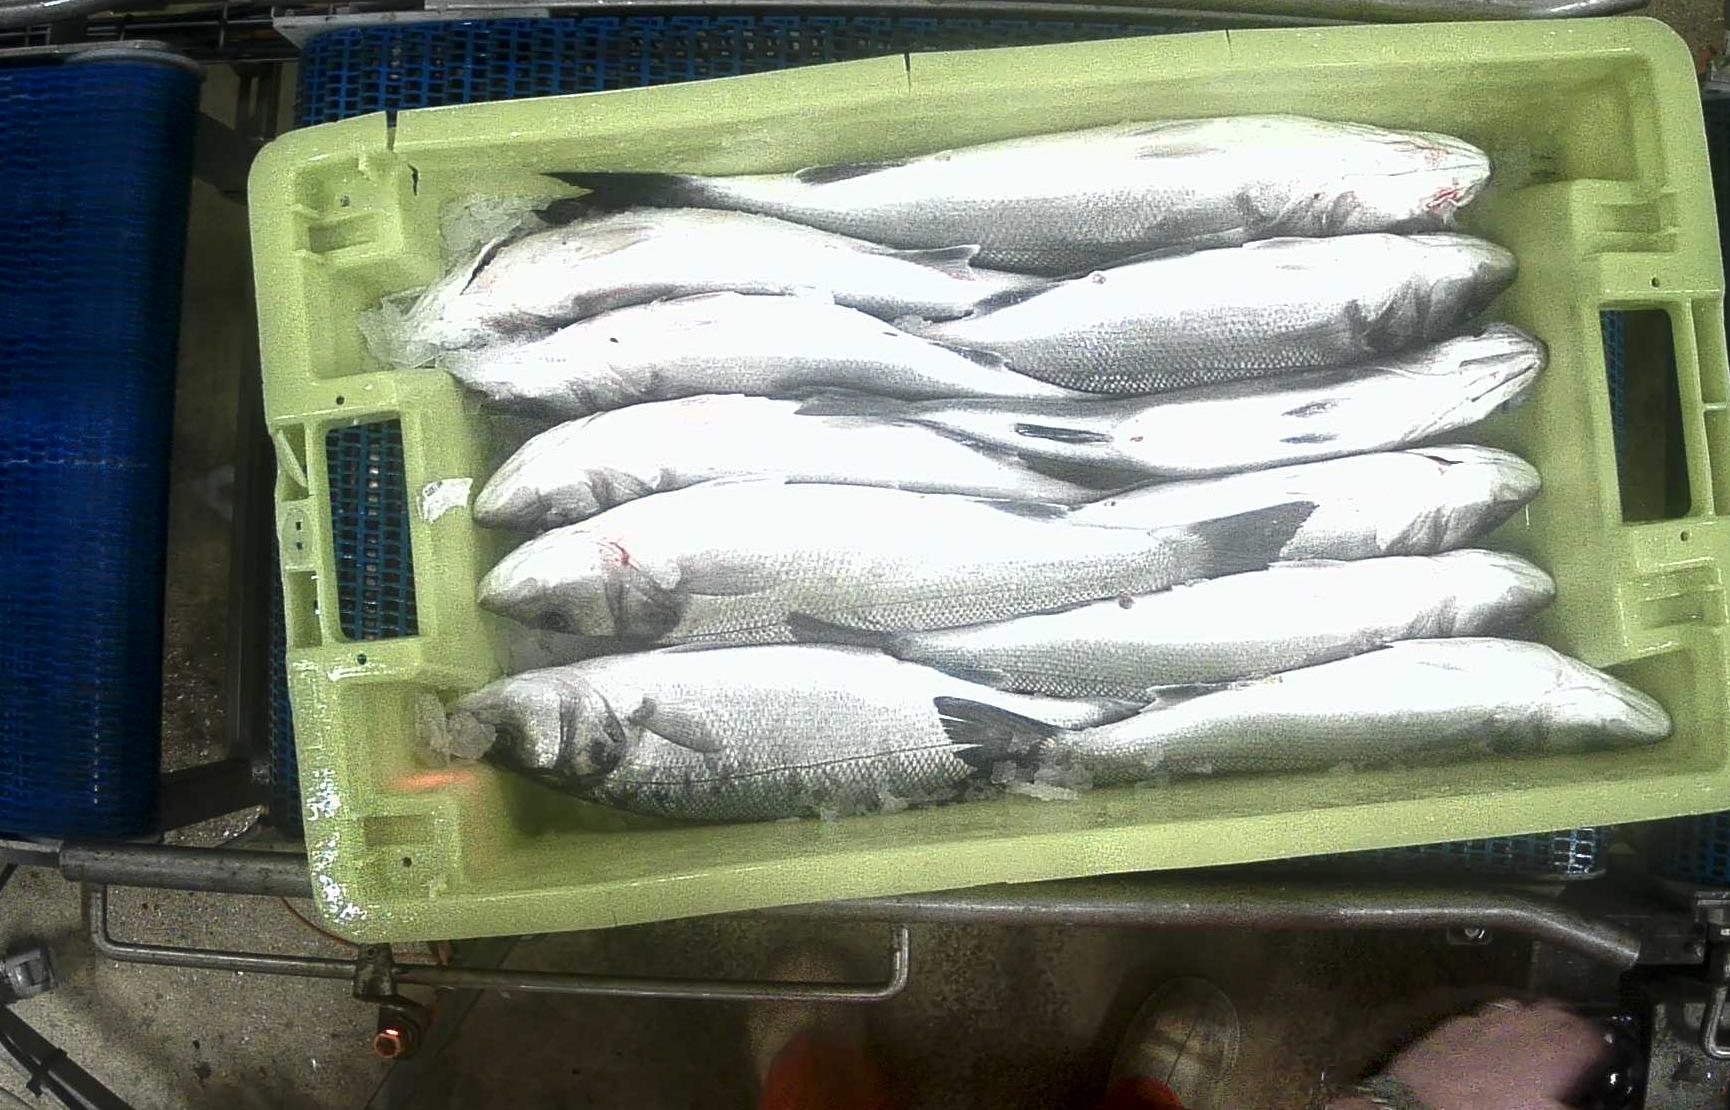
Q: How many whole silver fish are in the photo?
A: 11